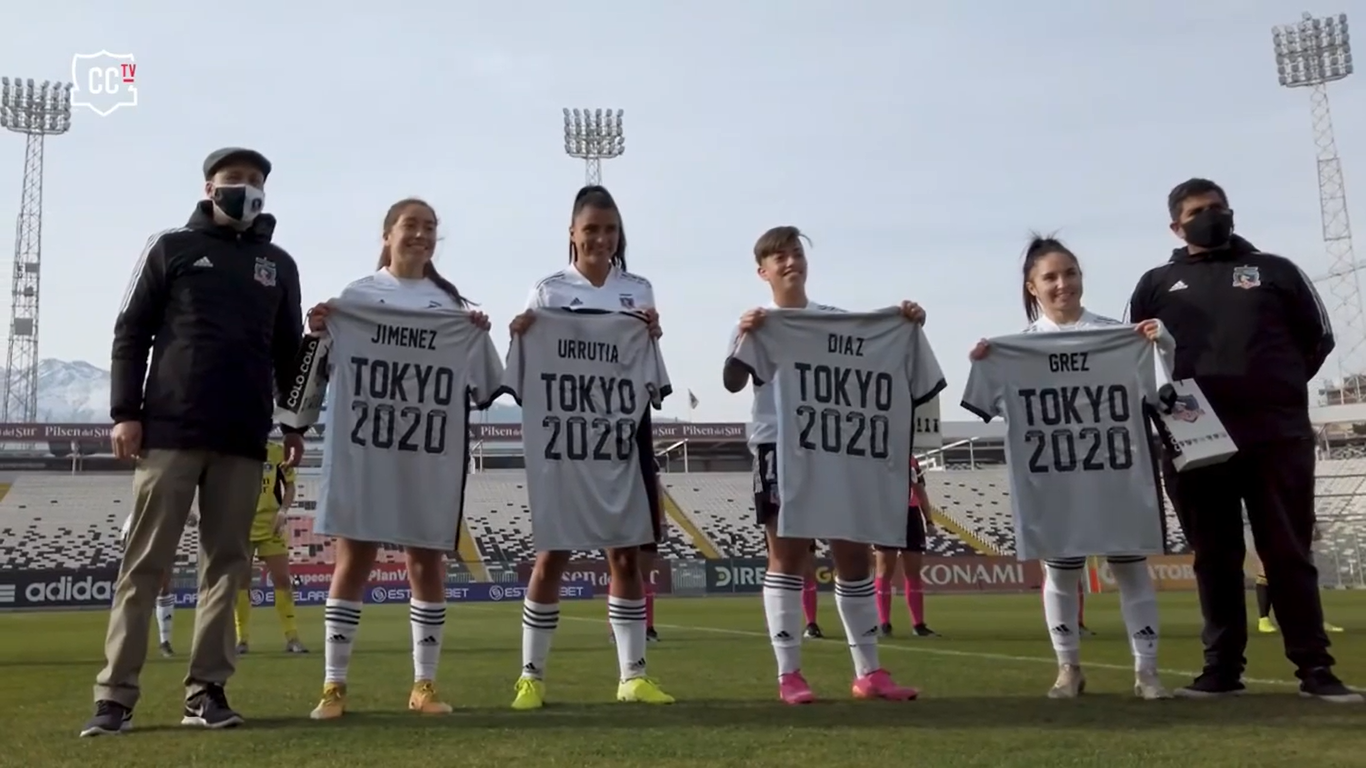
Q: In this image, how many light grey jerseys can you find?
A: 4